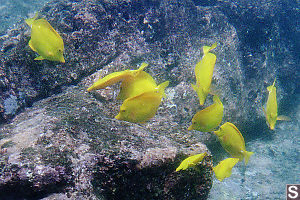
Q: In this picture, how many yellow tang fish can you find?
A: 10